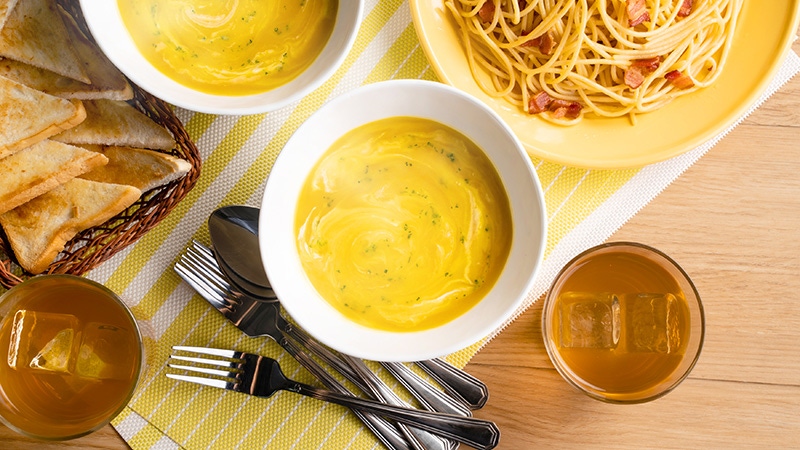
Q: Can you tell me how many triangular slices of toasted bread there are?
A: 8